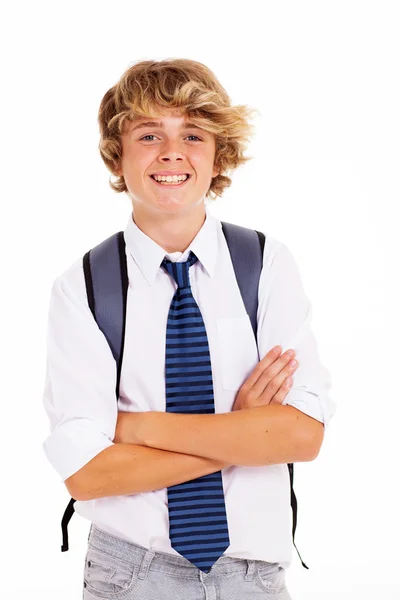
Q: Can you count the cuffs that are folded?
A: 2